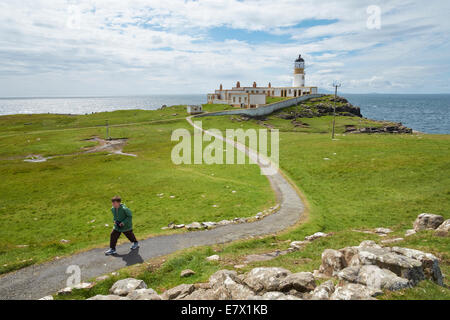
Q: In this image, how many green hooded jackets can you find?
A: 1